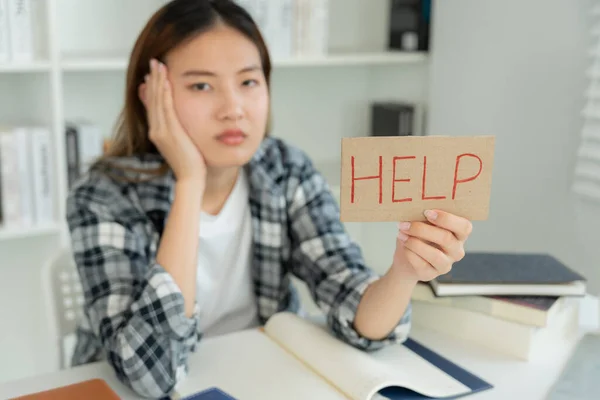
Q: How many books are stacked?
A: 3